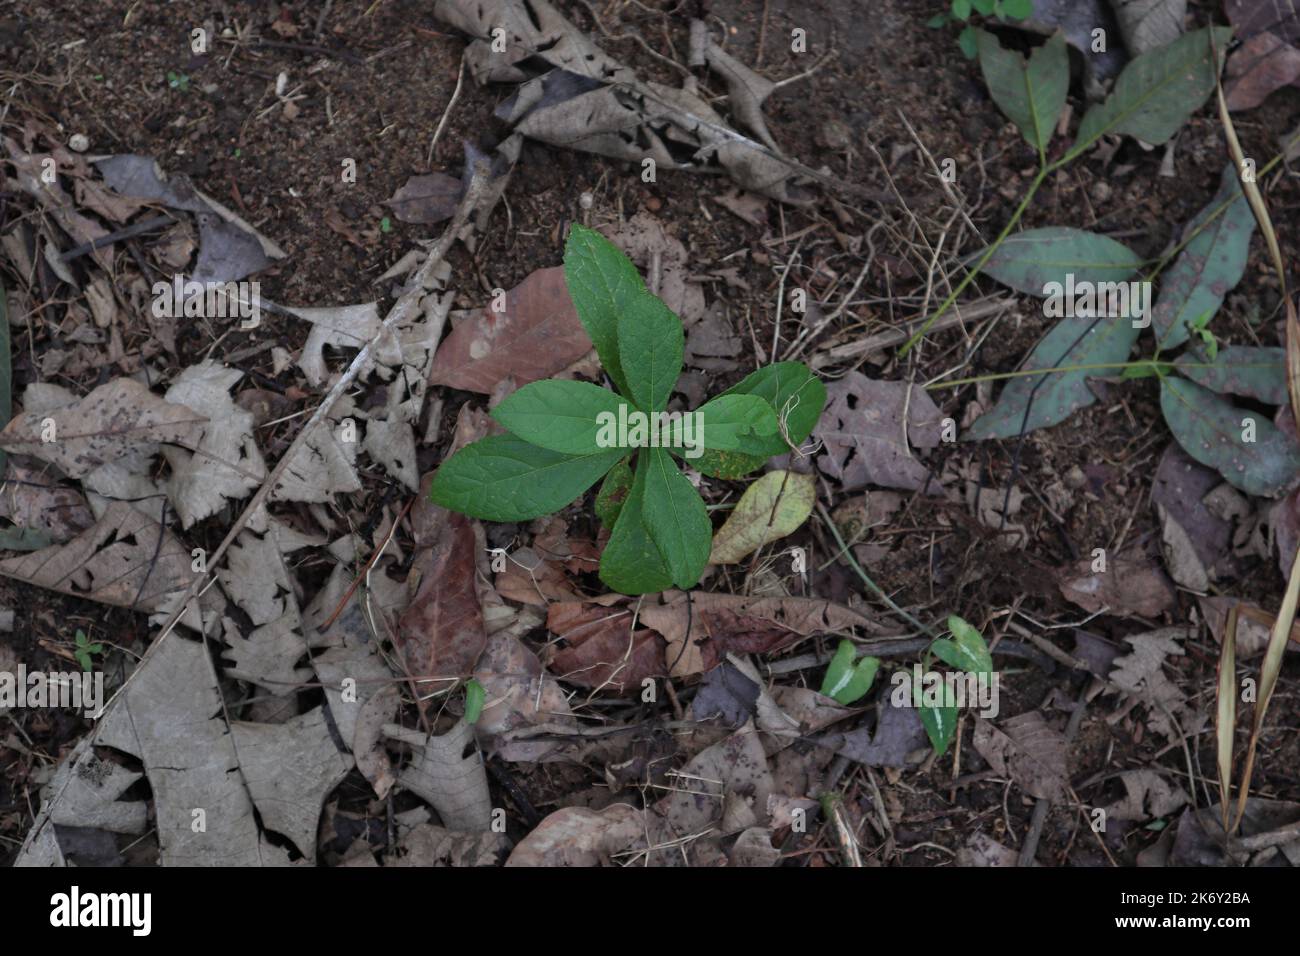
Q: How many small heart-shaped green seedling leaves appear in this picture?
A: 3